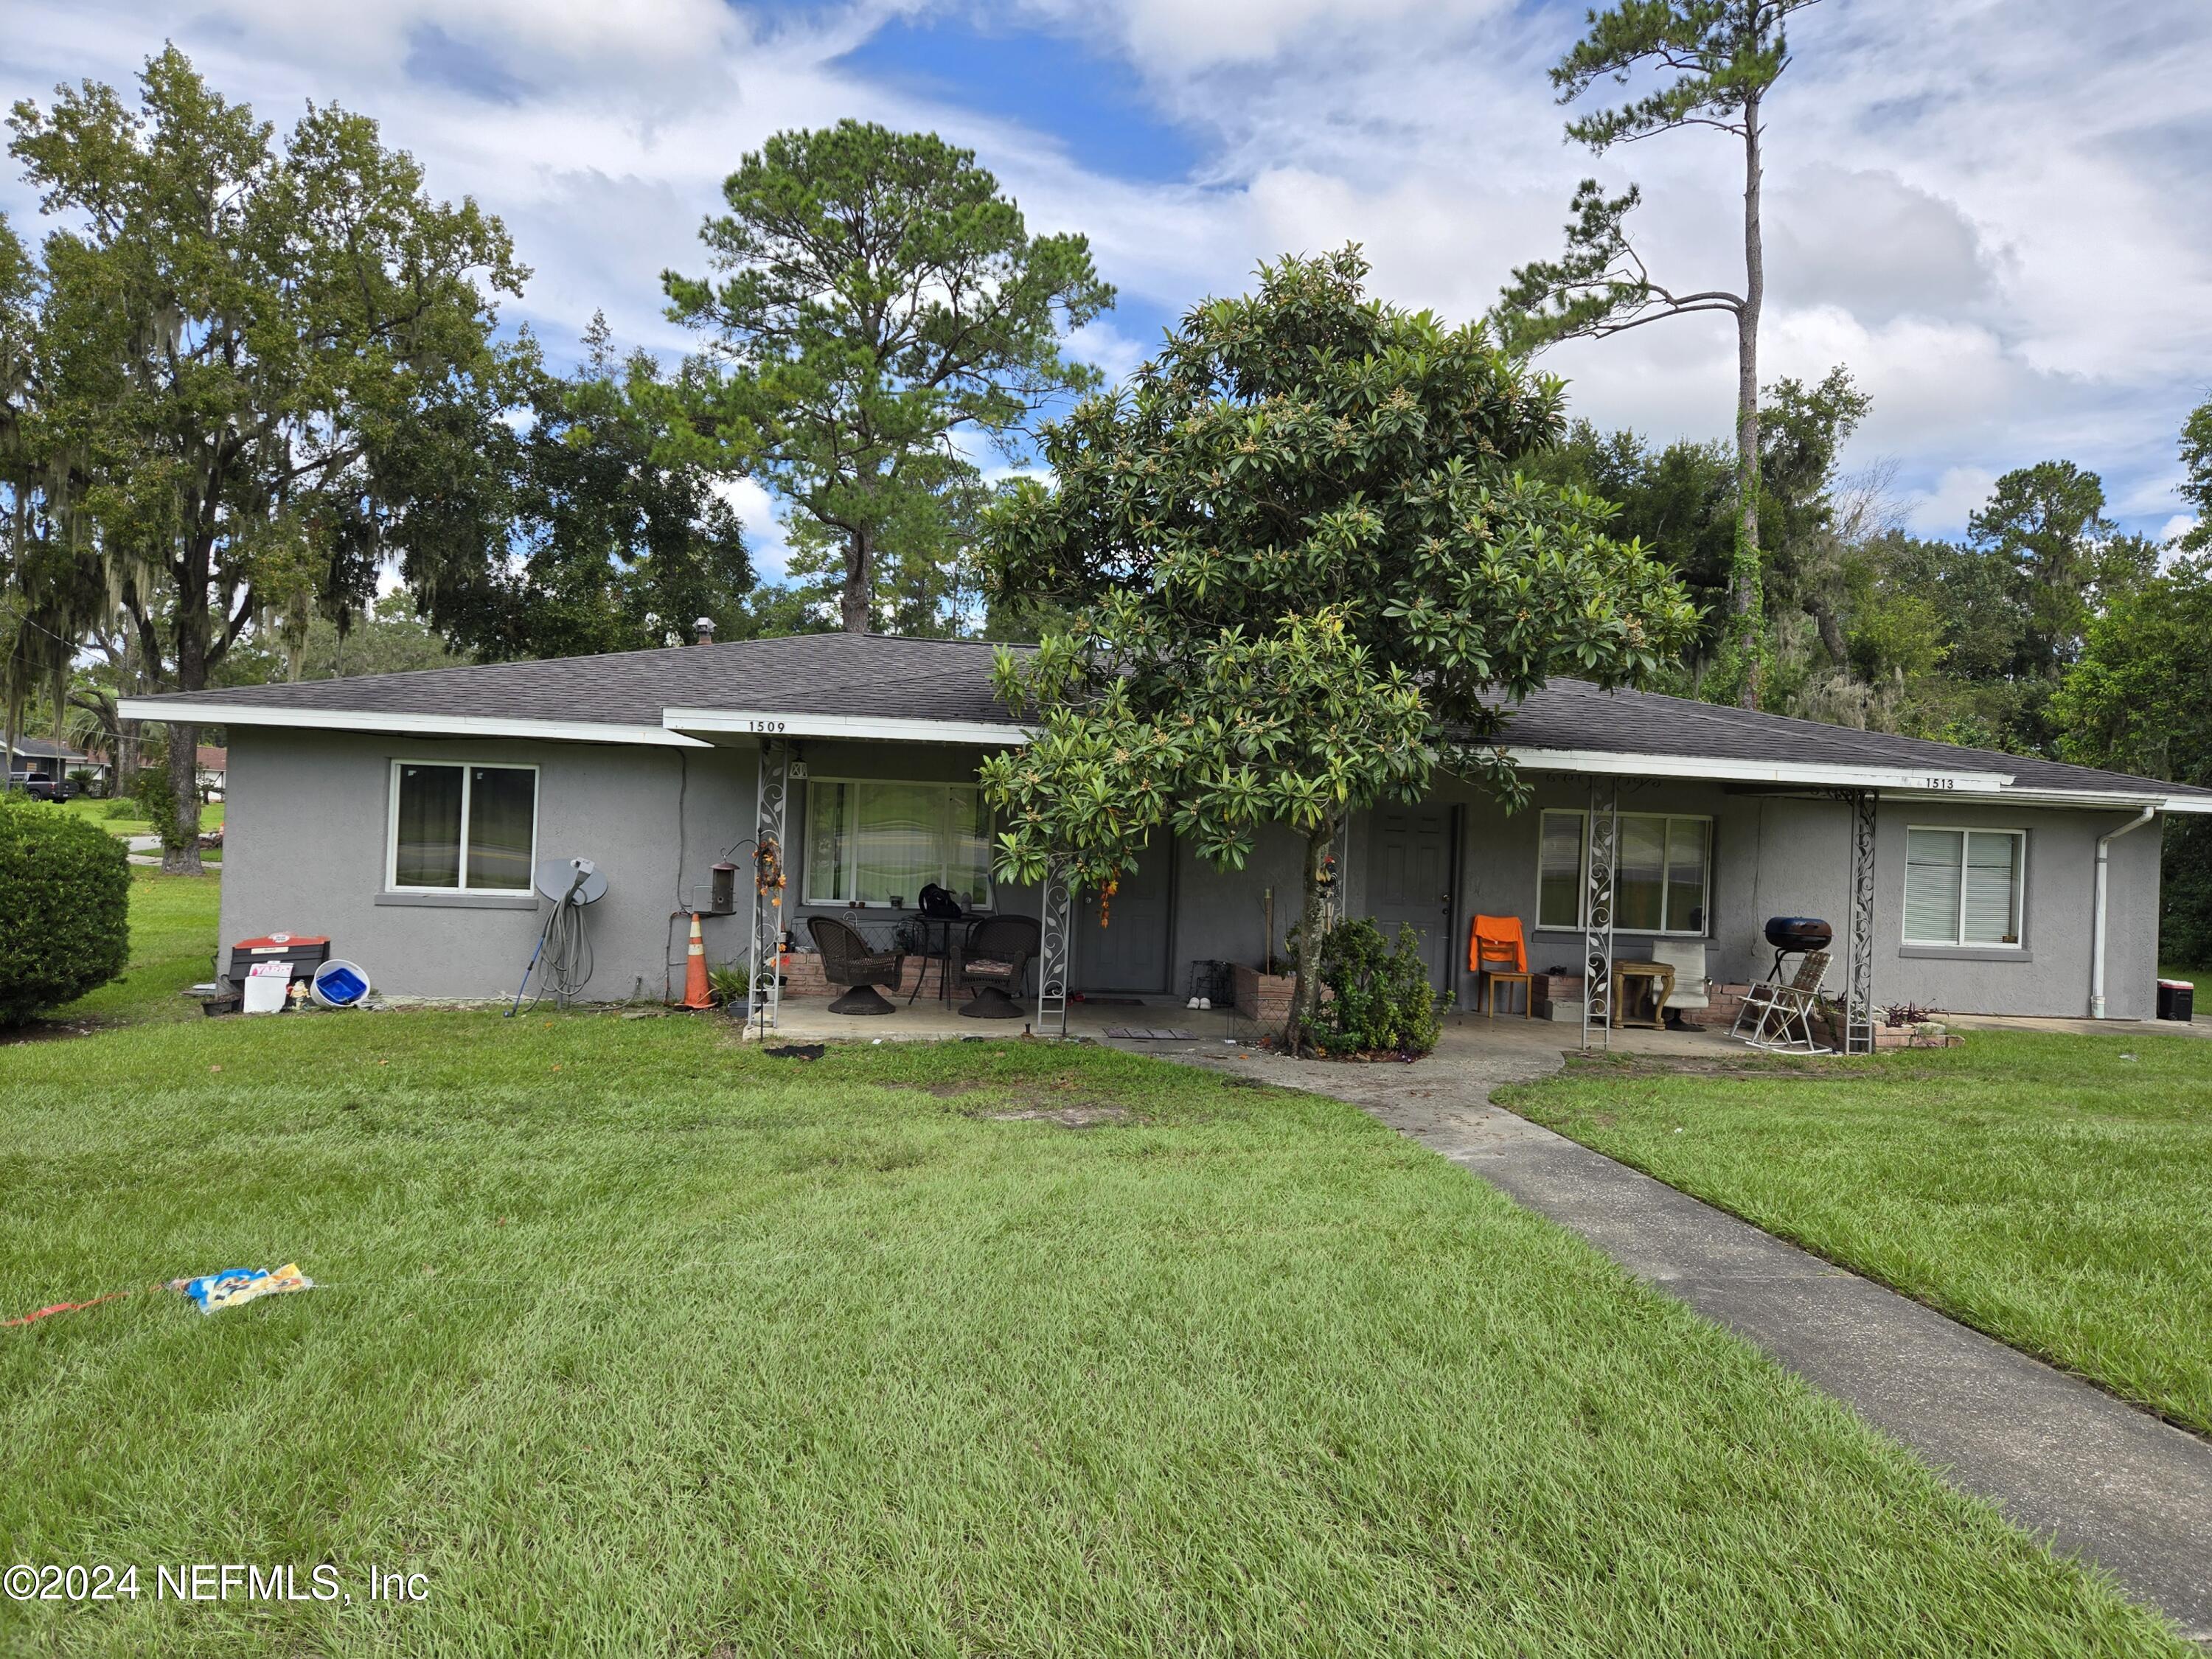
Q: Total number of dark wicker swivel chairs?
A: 2